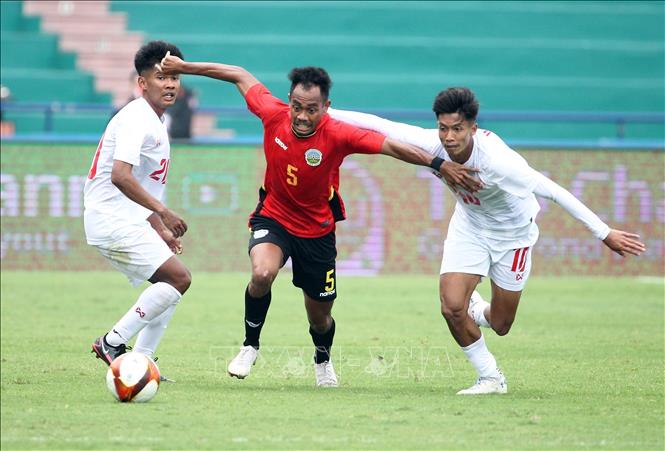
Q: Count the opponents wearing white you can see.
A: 2